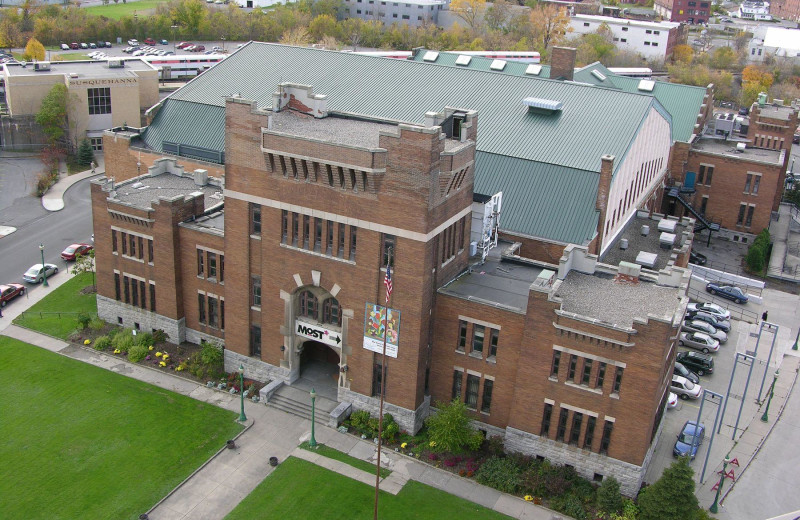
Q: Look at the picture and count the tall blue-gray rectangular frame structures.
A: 3